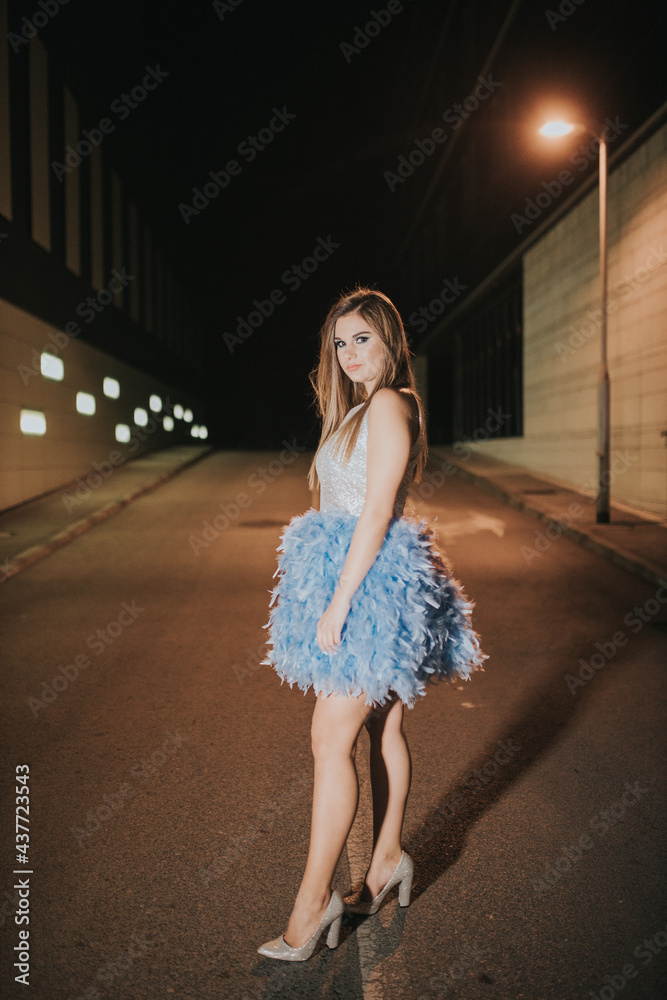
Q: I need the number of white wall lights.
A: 12